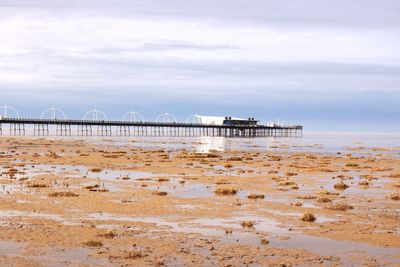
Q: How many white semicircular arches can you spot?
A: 6